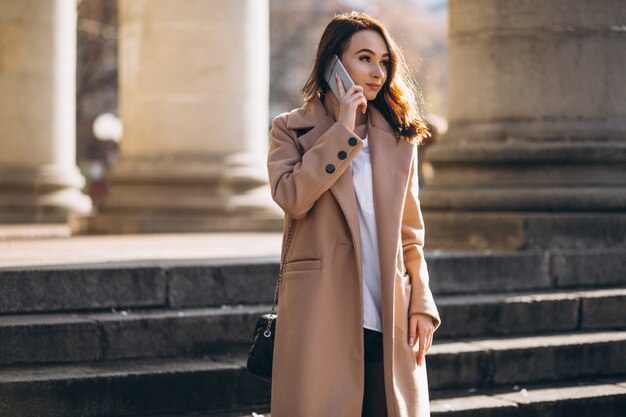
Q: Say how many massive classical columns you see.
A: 3